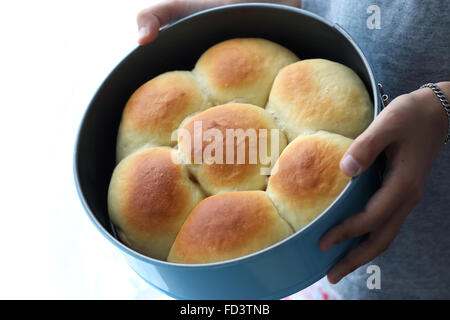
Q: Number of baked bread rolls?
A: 7